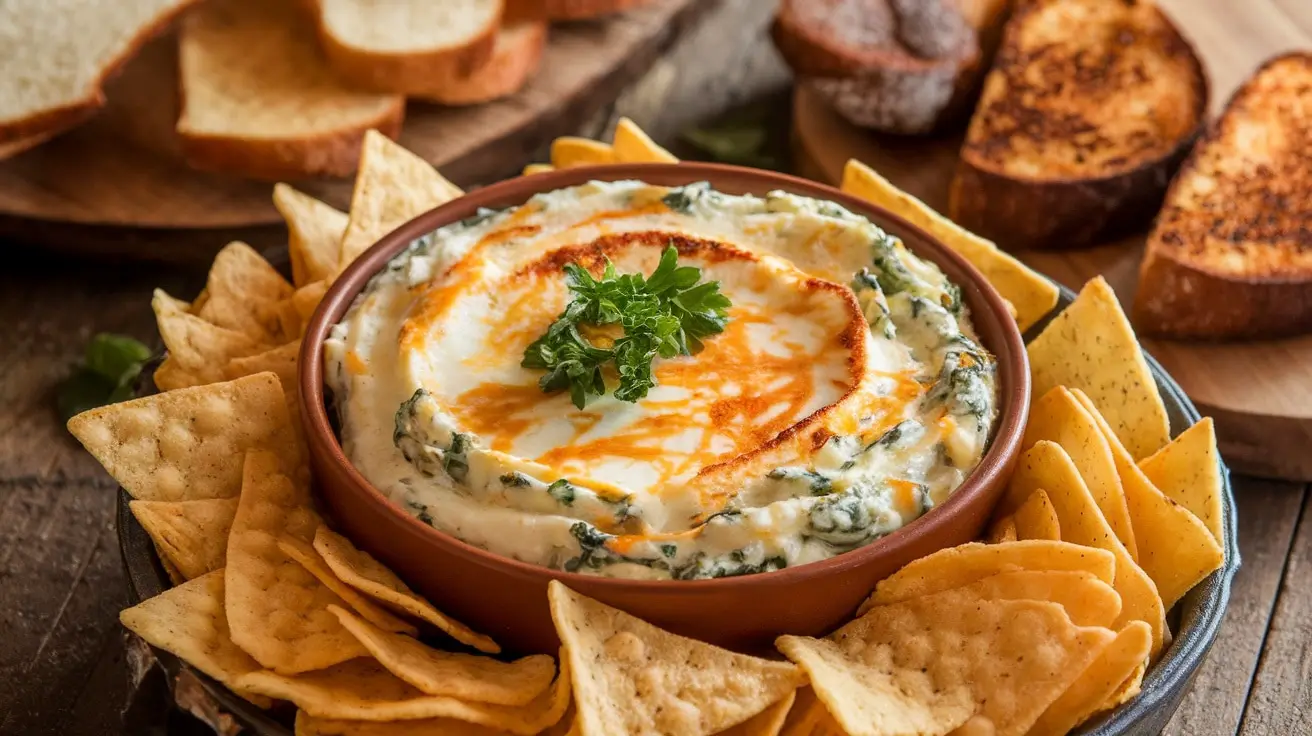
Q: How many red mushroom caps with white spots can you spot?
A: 0